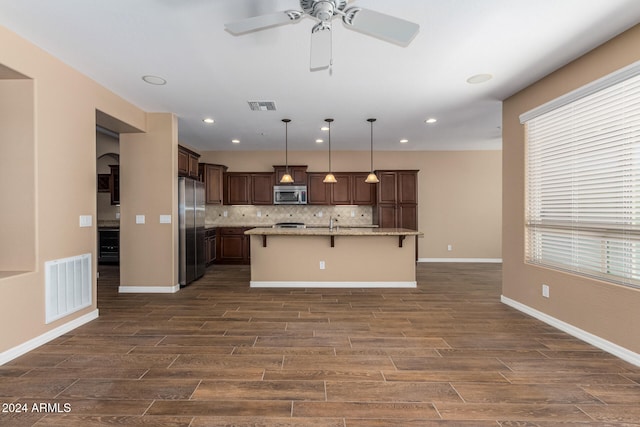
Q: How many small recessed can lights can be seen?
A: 6